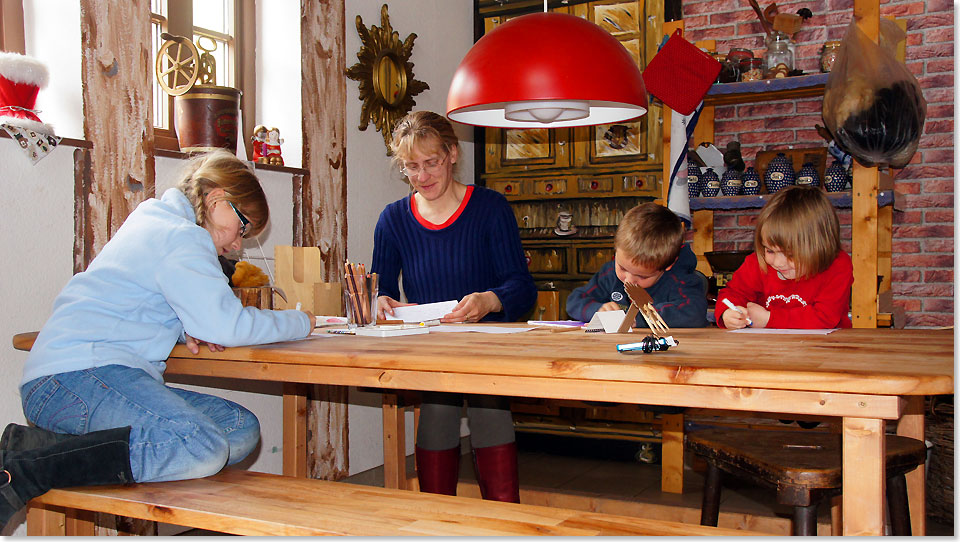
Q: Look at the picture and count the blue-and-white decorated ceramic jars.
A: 7